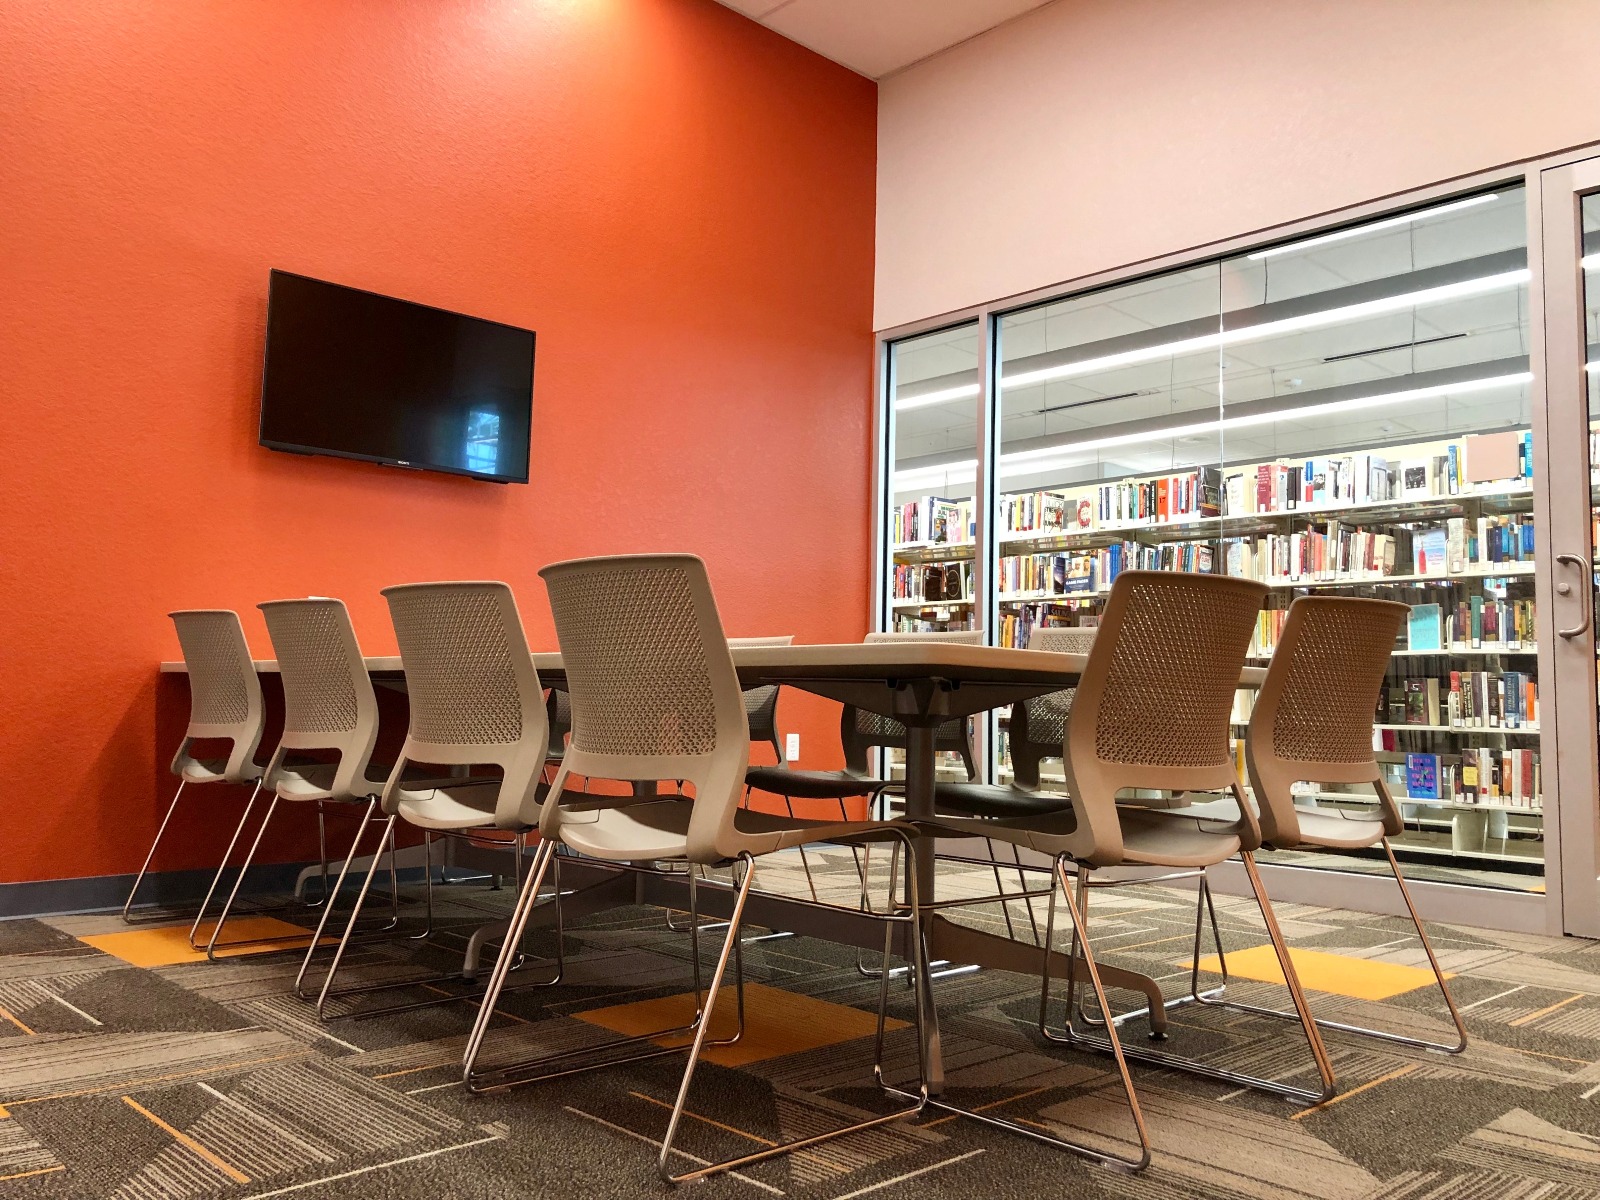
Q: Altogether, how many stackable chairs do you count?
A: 10